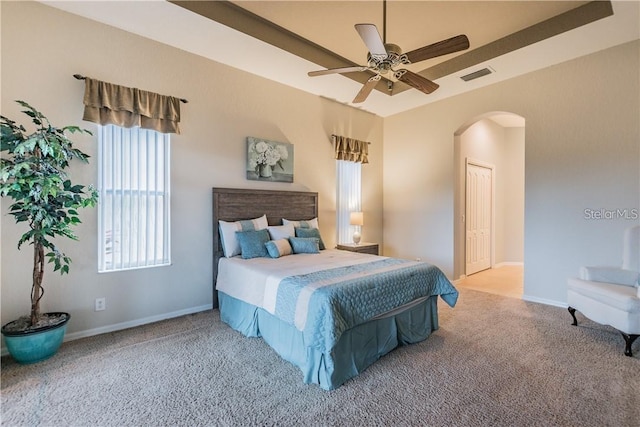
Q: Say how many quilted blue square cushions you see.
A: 2